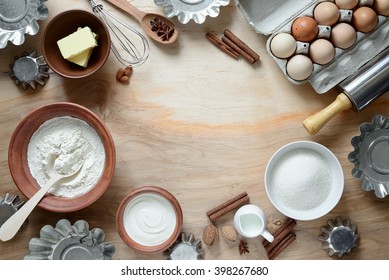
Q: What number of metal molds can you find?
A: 8